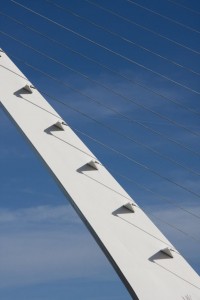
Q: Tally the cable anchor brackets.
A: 5